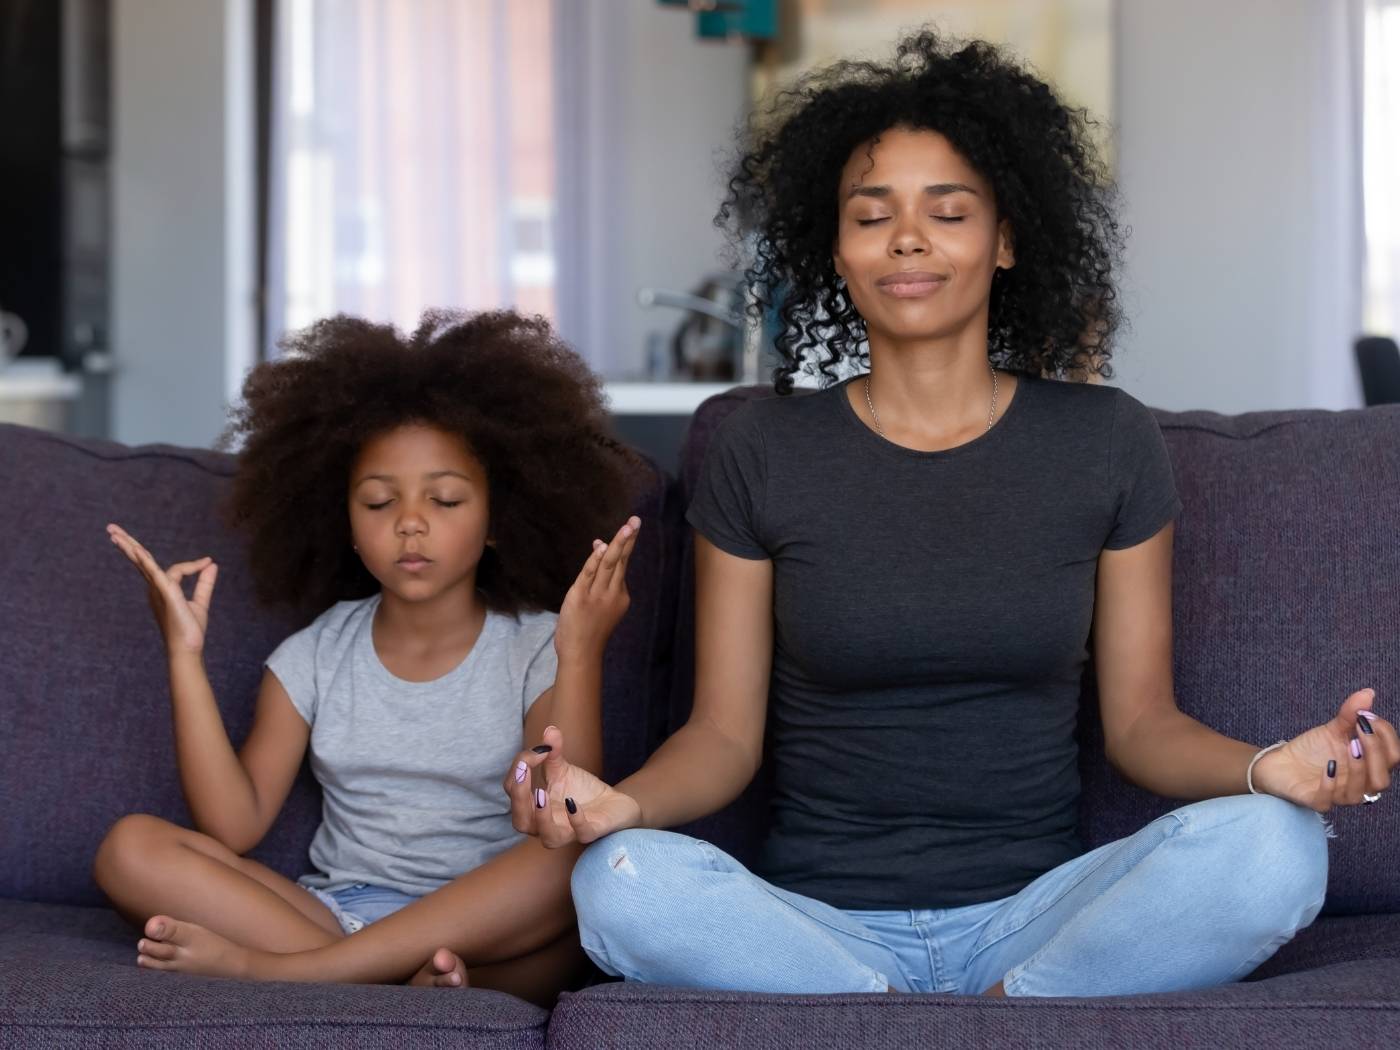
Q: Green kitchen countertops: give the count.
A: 0